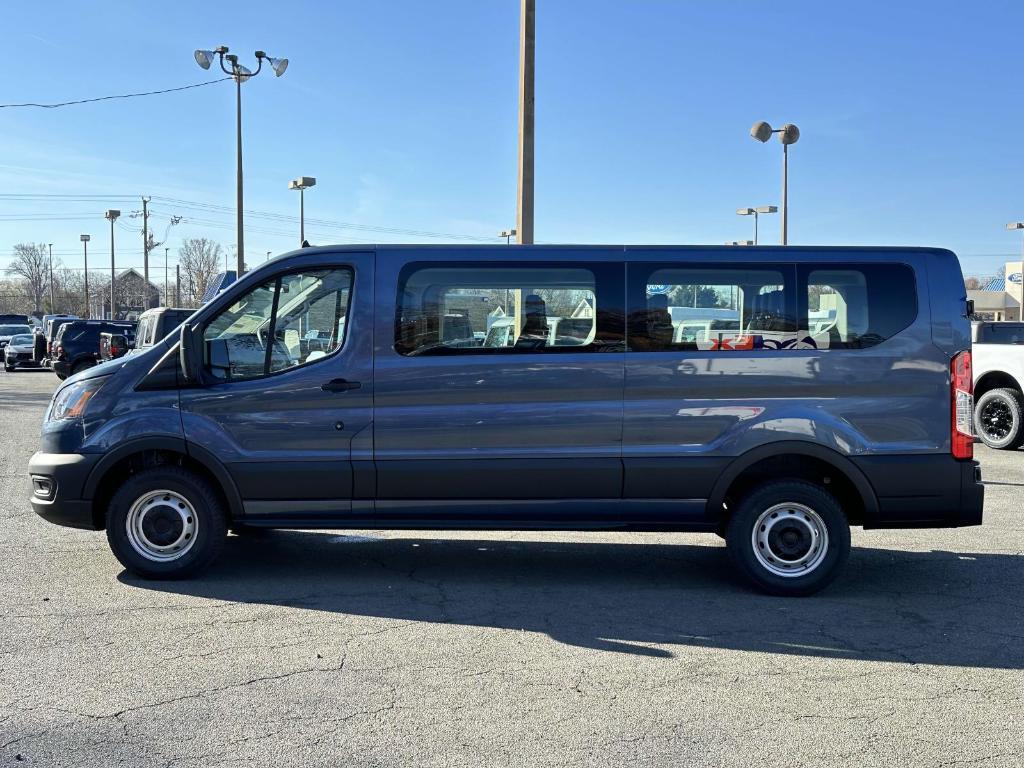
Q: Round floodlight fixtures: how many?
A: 5